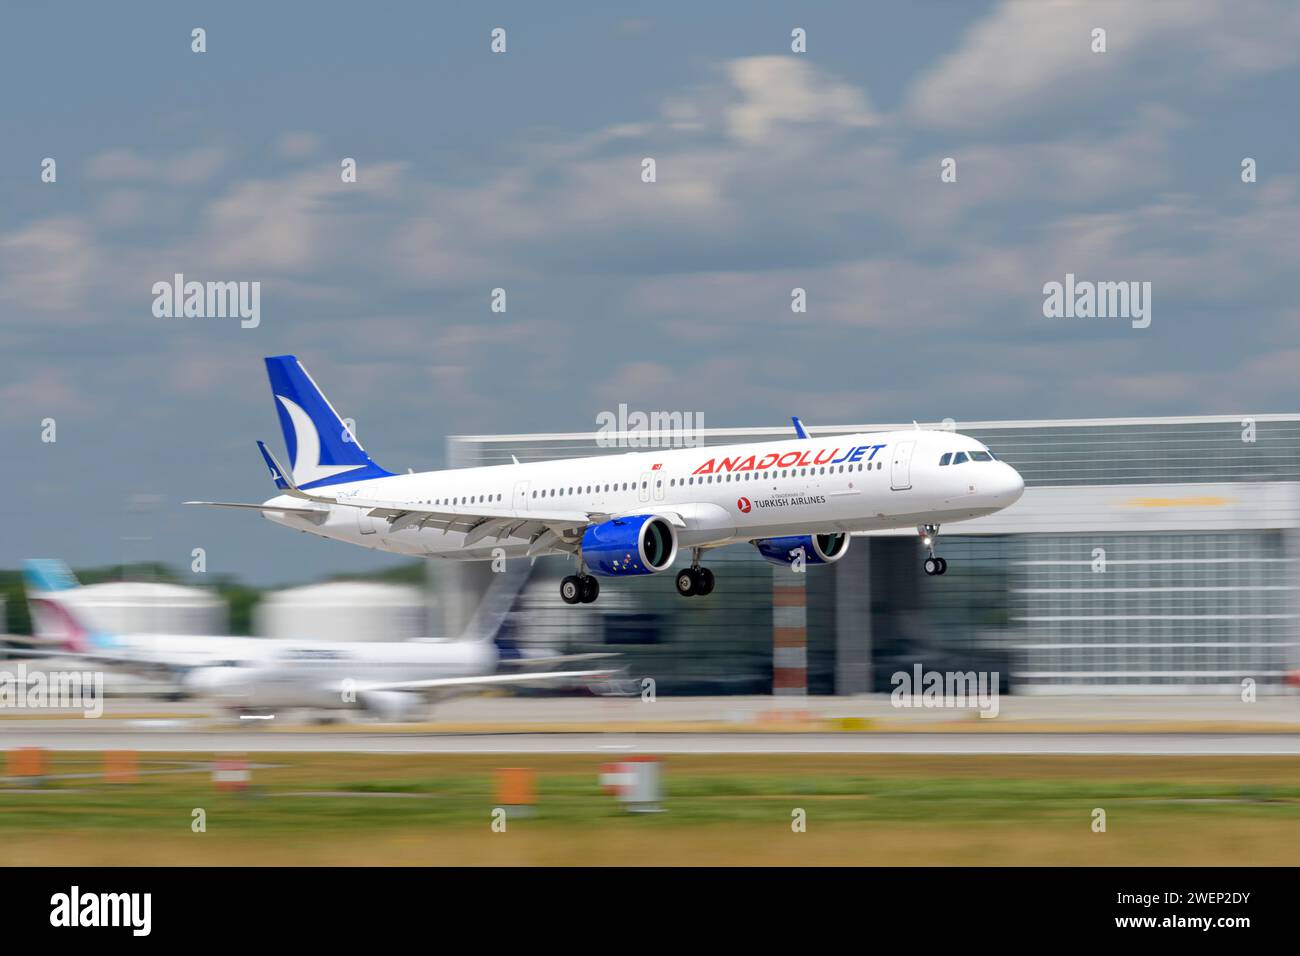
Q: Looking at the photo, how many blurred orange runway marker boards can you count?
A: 3